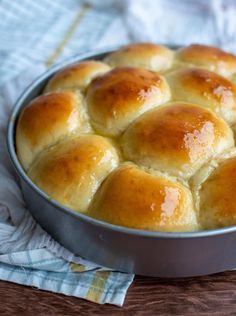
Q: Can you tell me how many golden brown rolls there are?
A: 10